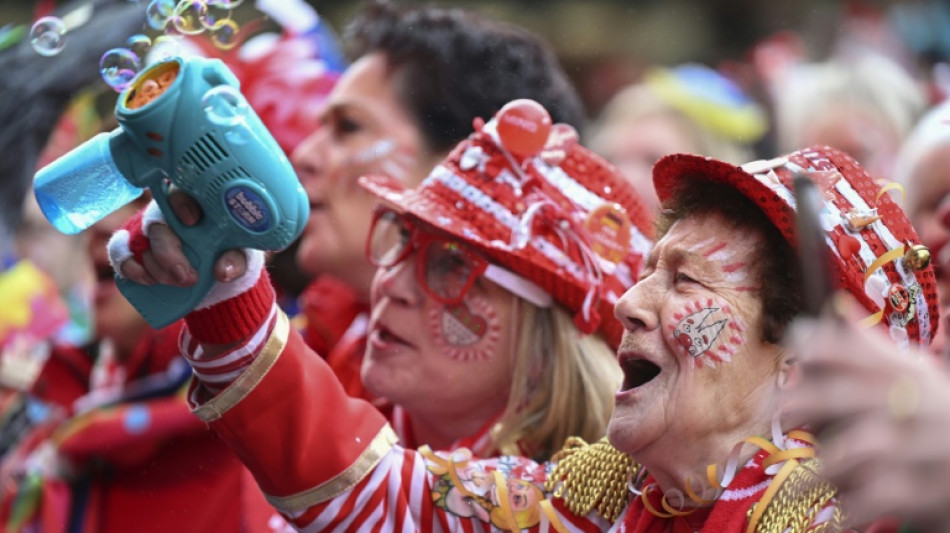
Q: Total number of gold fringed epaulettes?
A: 2